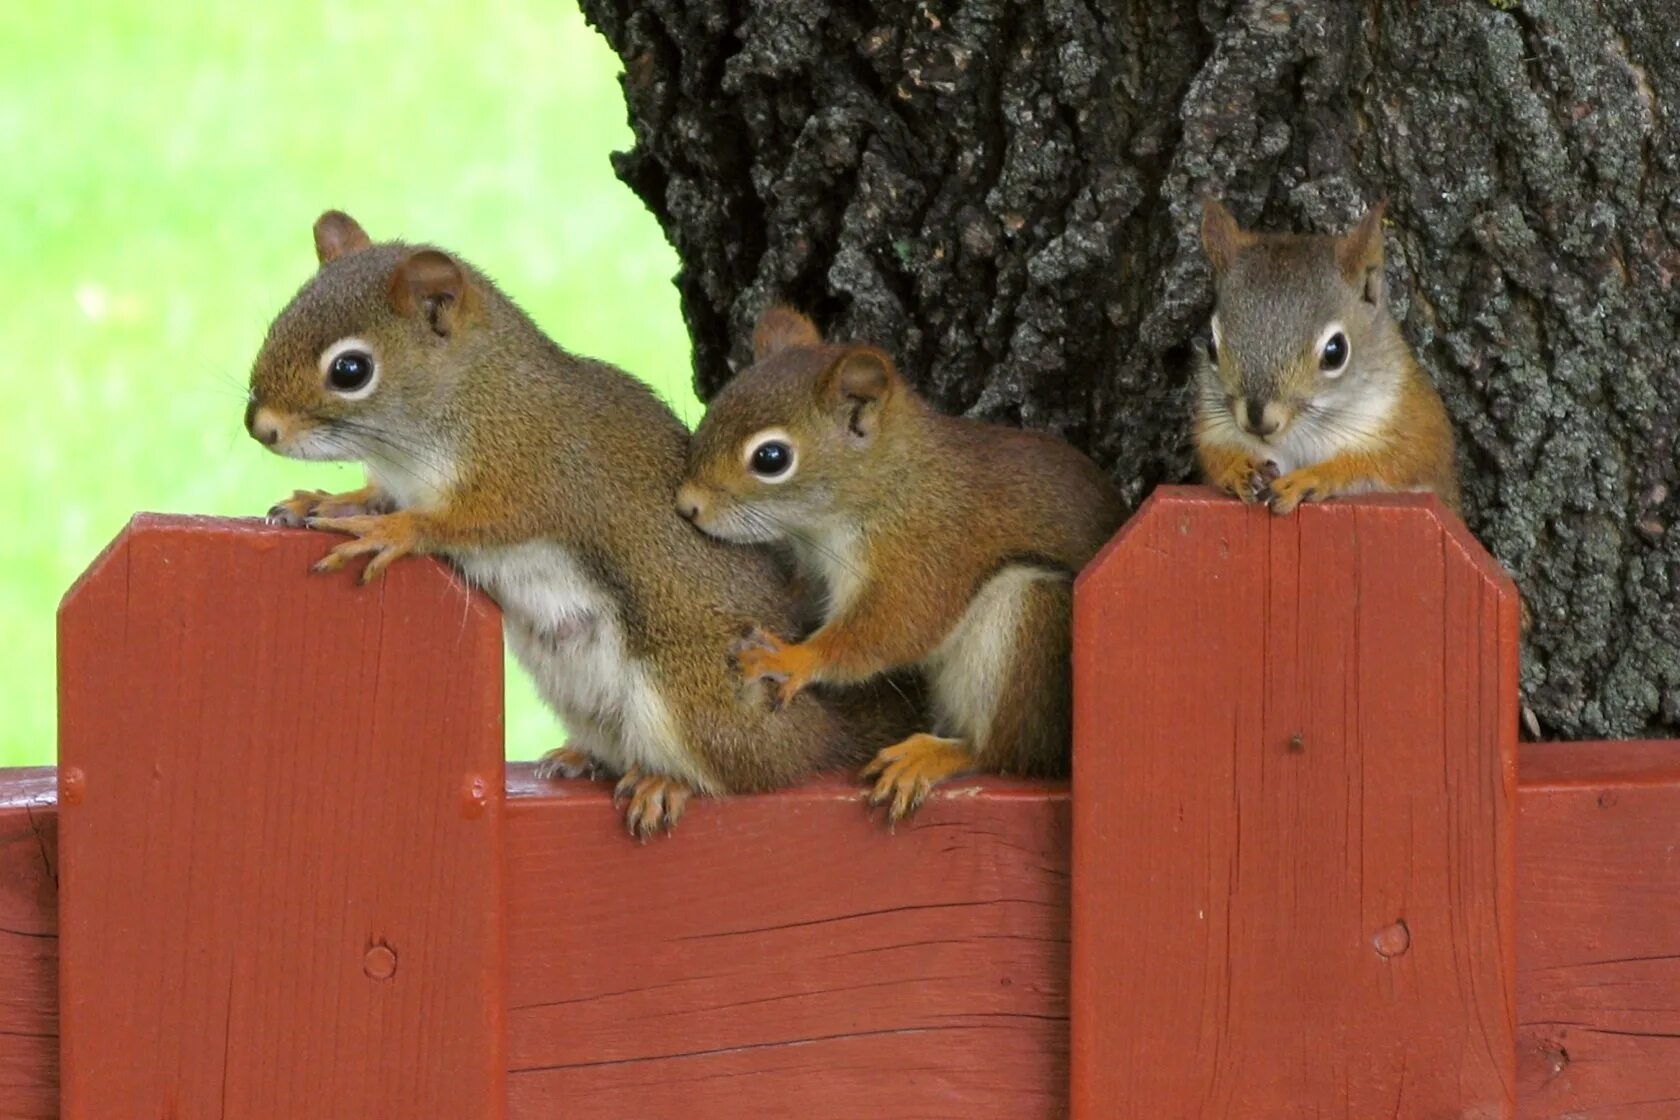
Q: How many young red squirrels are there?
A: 3